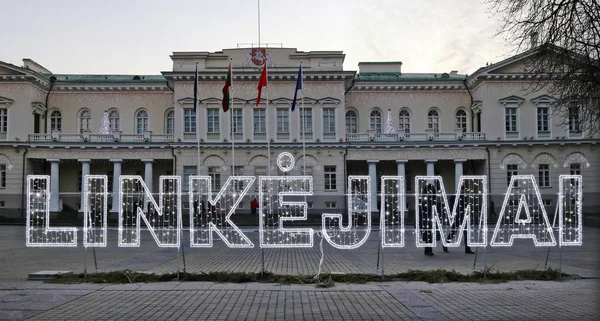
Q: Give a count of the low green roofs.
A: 2